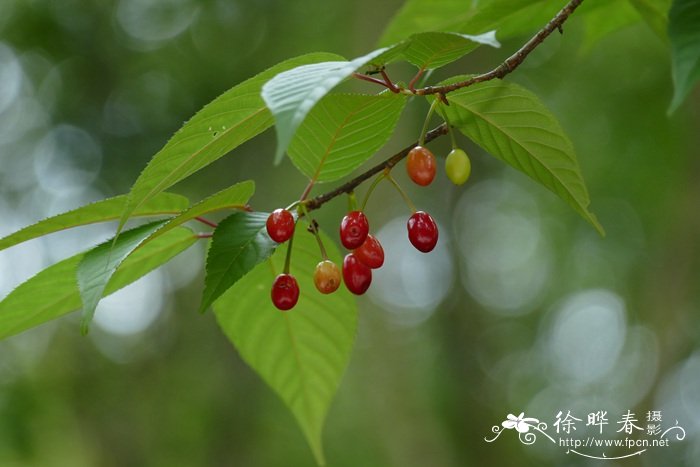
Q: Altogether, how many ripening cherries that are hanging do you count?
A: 9